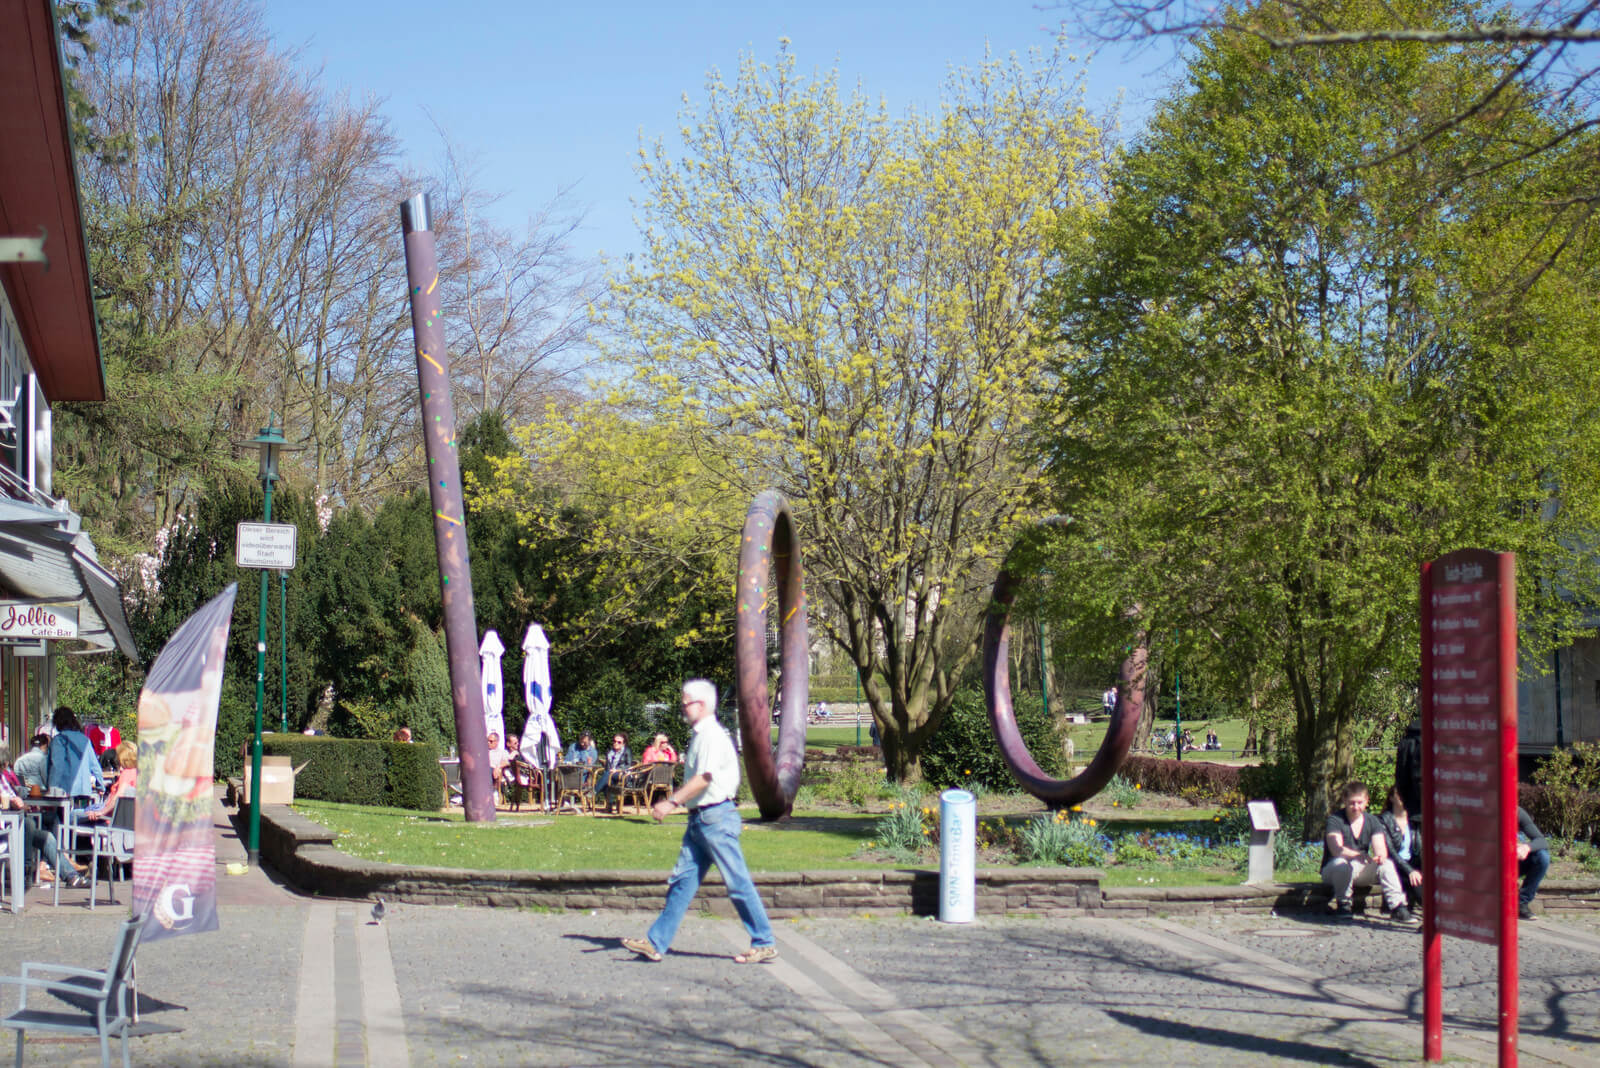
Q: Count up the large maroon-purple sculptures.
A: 3